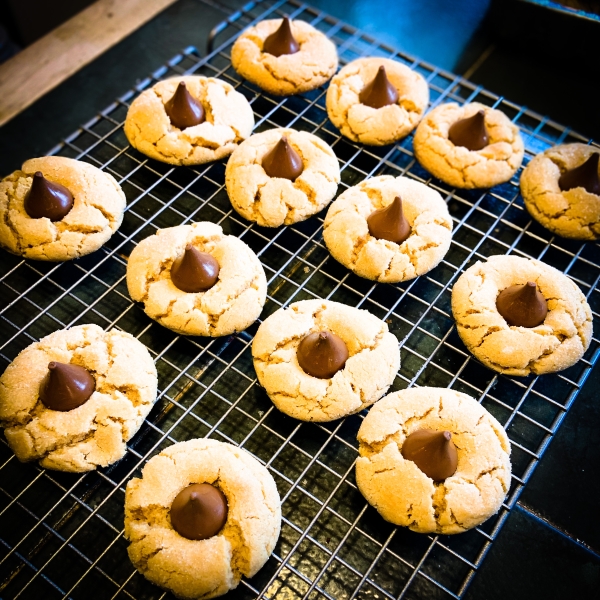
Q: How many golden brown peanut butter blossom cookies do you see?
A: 14